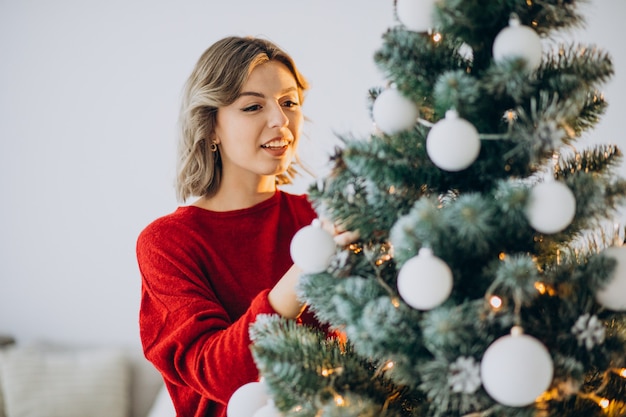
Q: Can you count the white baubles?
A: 11